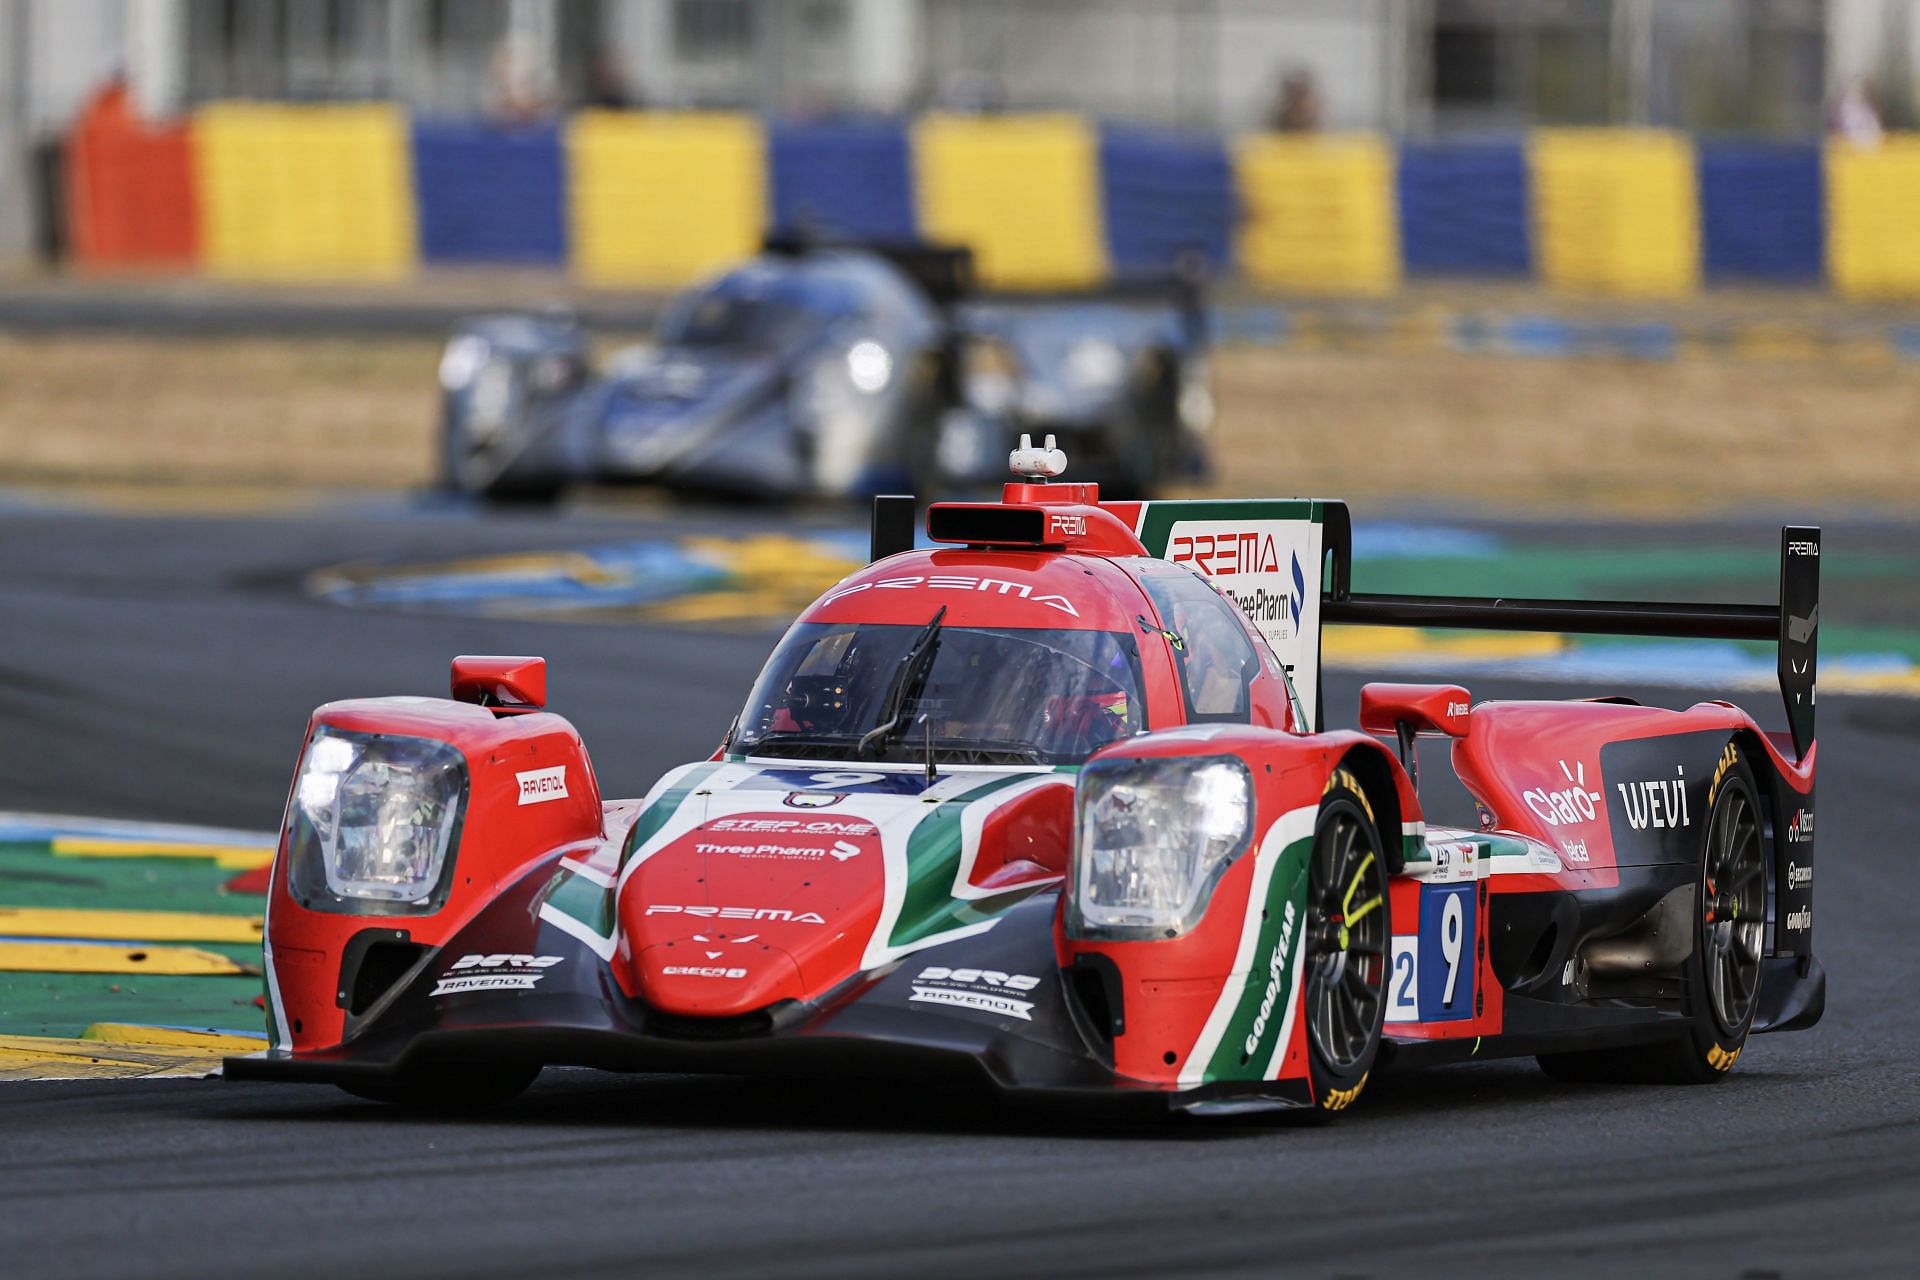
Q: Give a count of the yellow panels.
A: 6